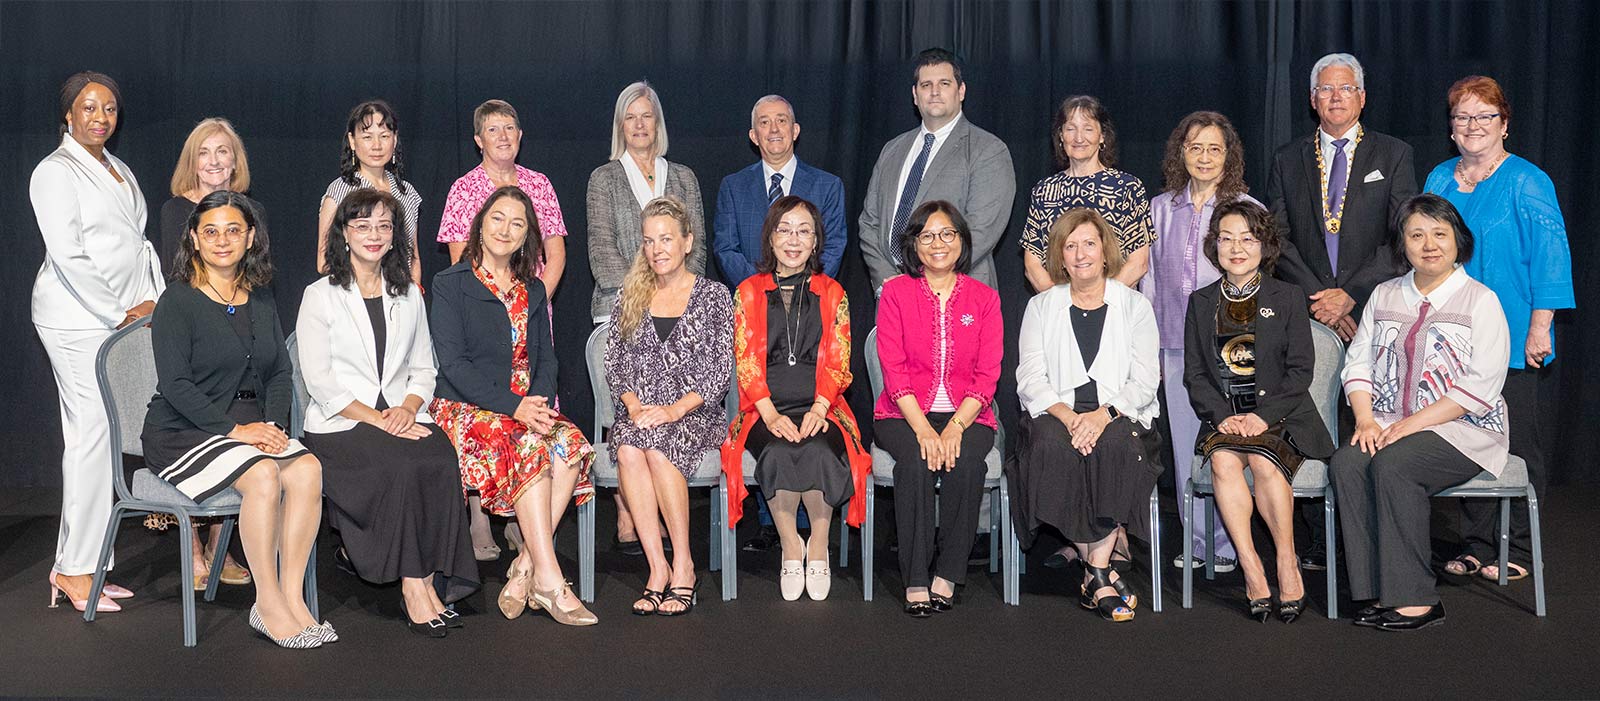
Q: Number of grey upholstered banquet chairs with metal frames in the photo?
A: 9